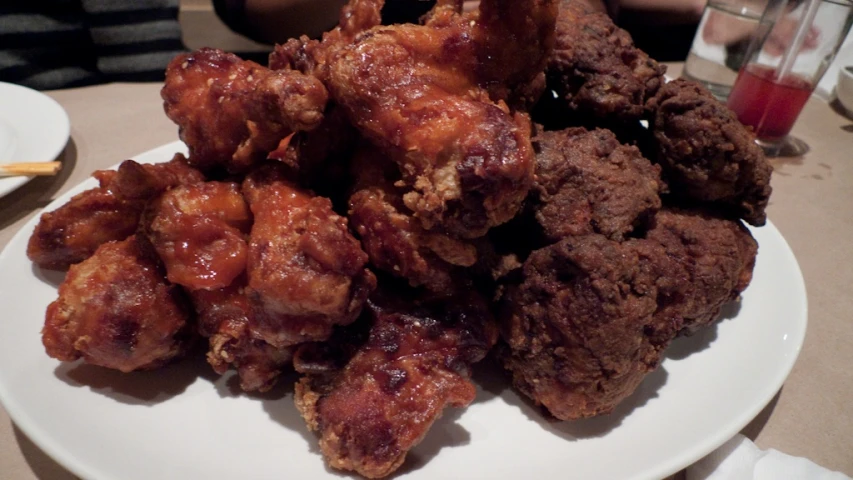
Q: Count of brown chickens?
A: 5